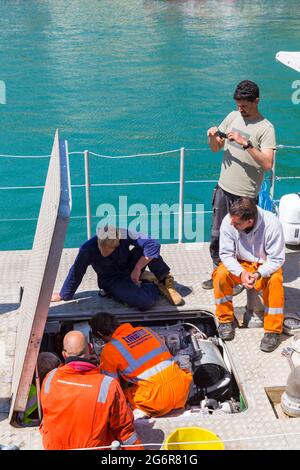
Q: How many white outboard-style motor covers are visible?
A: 1